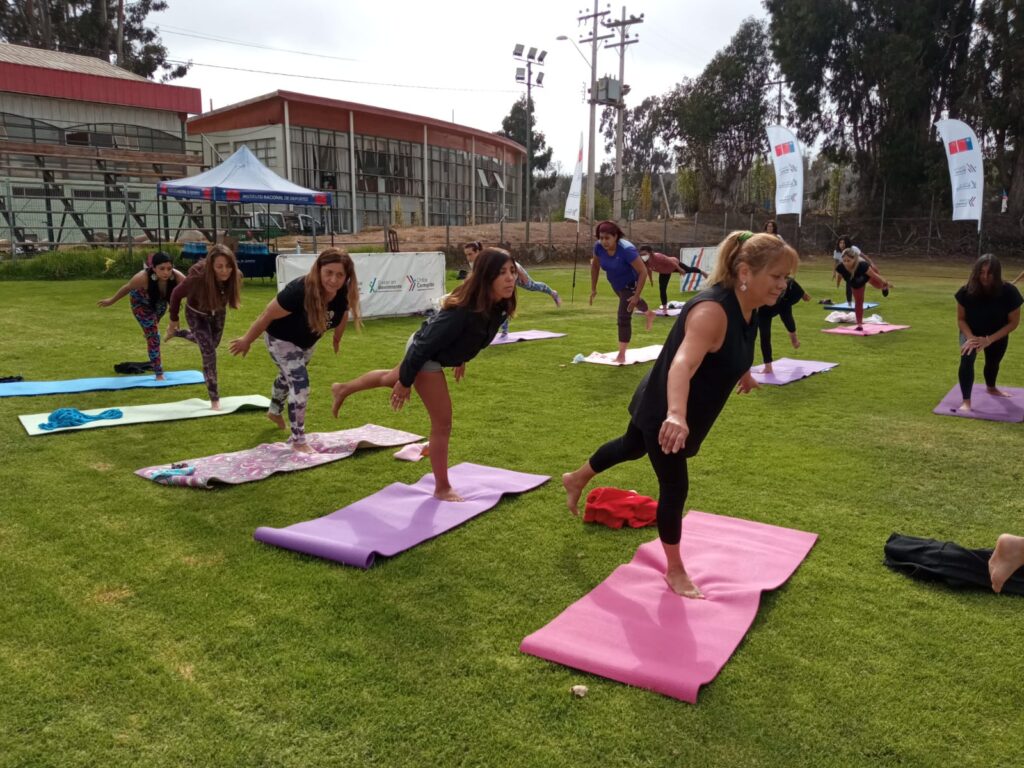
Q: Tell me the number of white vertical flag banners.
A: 3